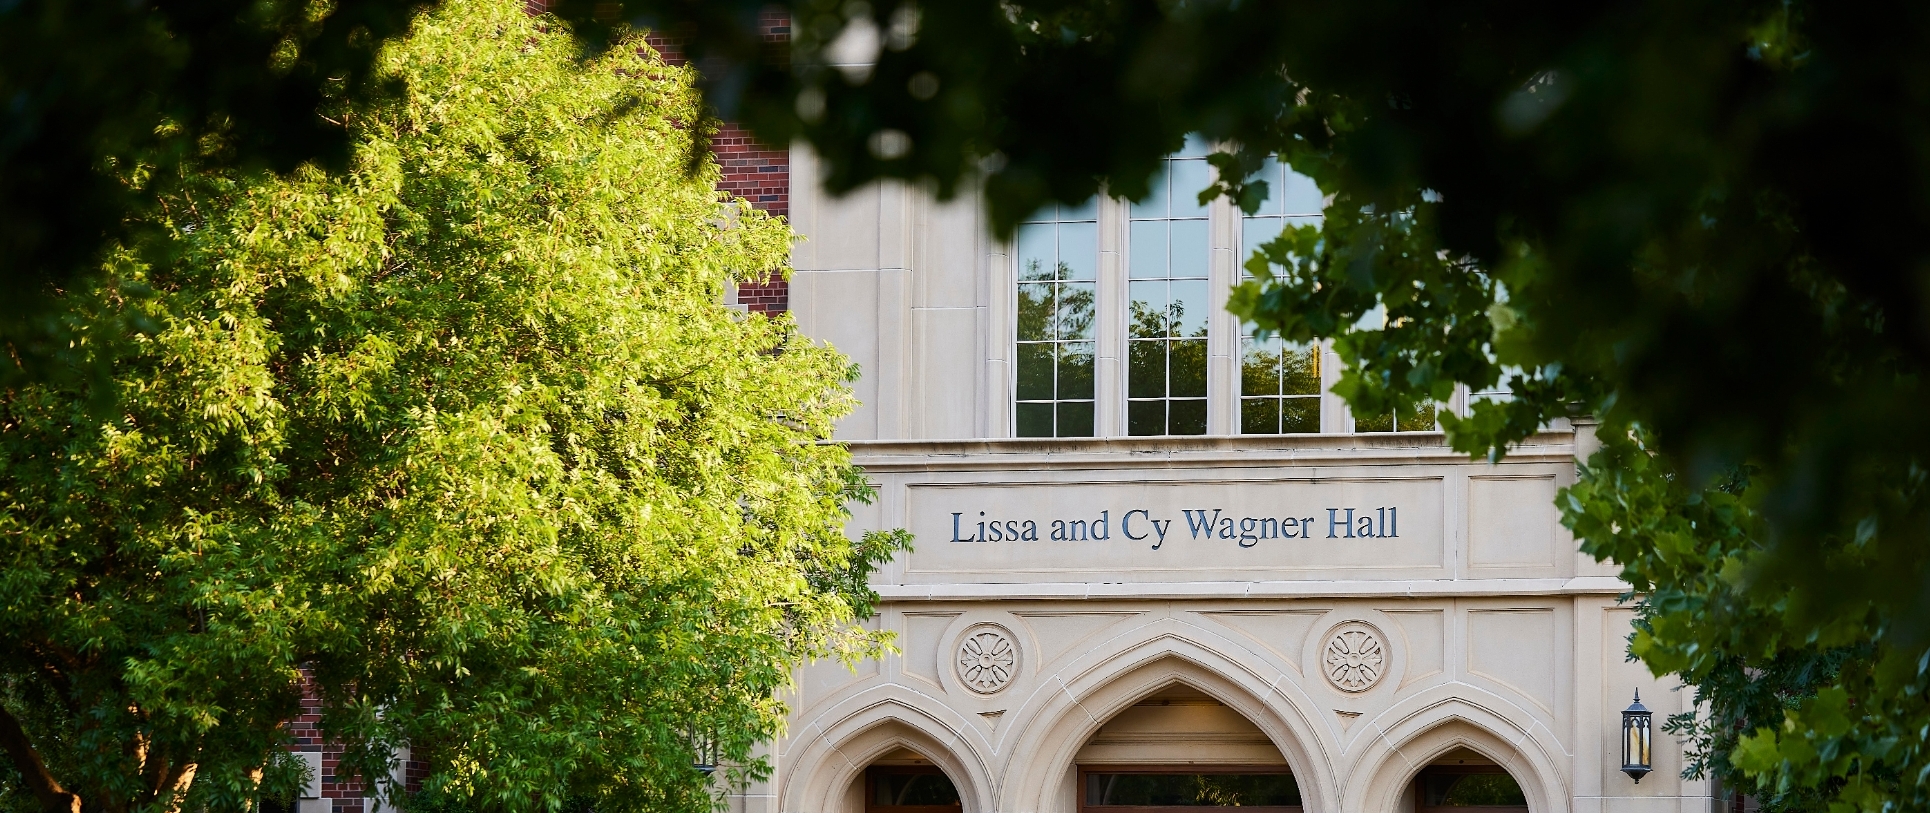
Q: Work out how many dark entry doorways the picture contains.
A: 3